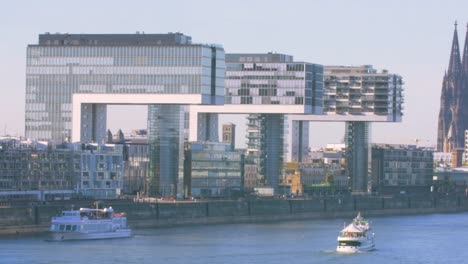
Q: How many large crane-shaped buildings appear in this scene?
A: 3